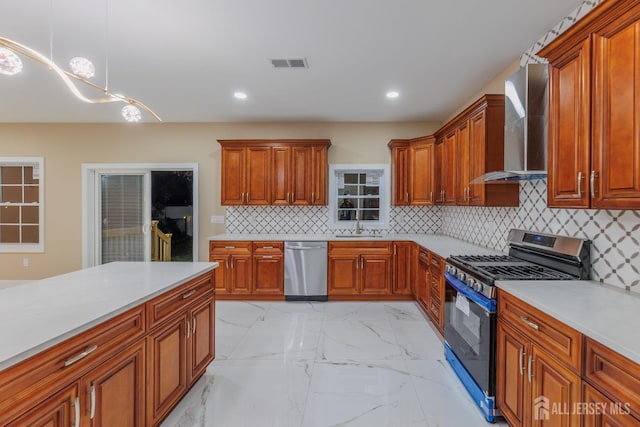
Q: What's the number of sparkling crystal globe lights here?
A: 3